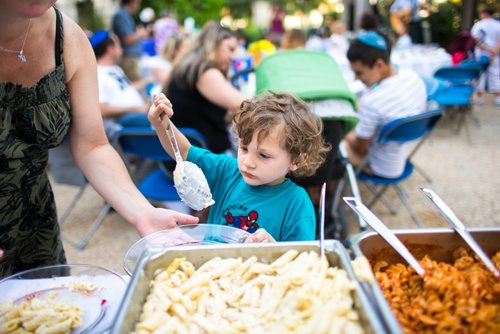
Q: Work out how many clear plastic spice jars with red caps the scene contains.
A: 0